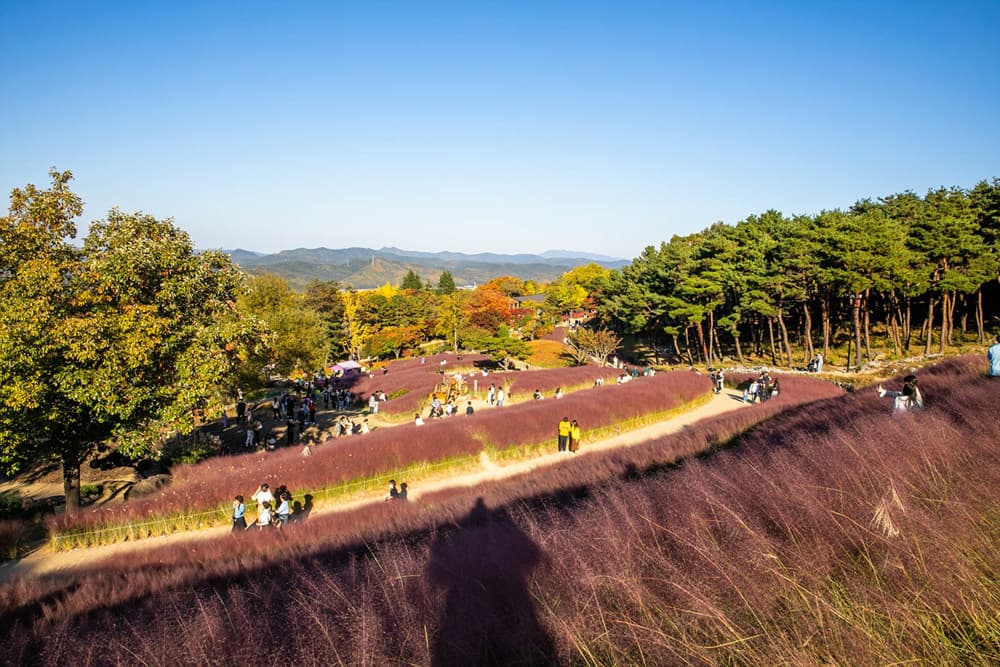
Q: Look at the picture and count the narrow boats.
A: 0